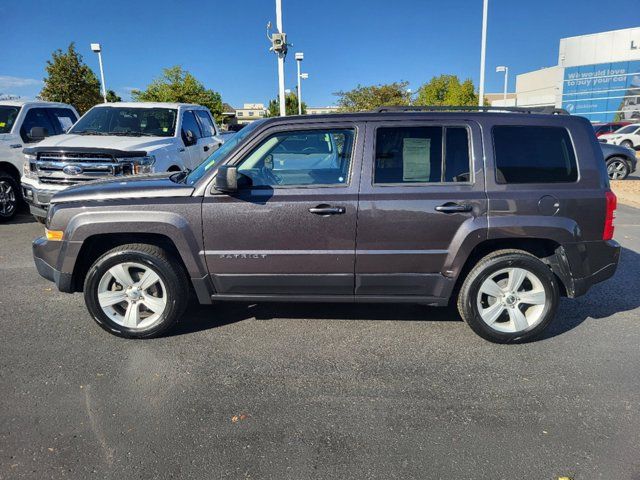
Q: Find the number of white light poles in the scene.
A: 5